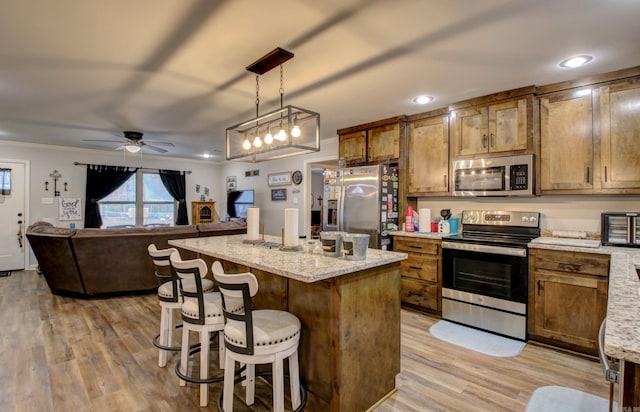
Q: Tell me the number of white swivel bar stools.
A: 3